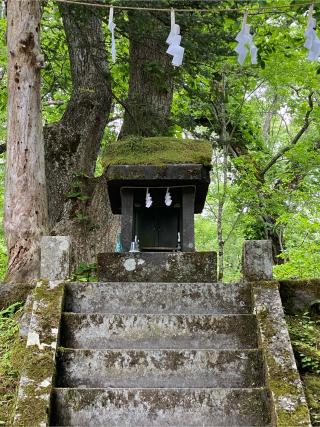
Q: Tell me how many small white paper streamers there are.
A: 6